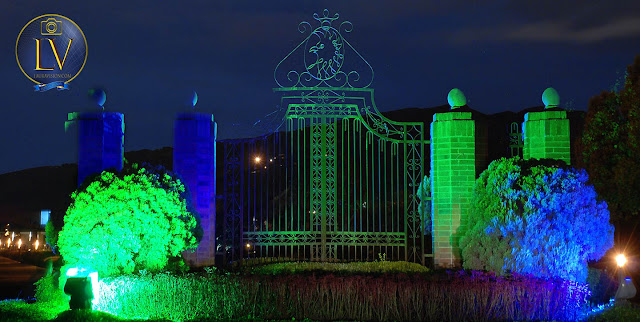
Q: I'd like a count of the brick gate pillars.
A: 4